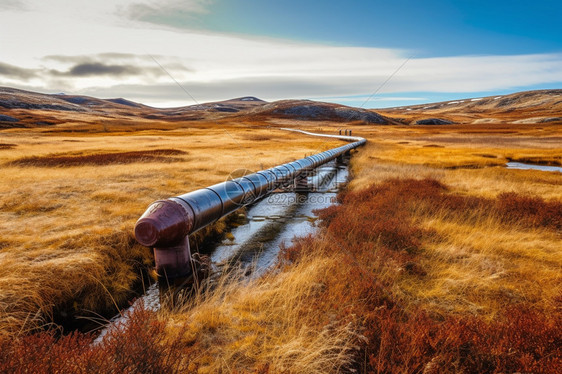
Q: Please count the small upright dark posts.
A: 3